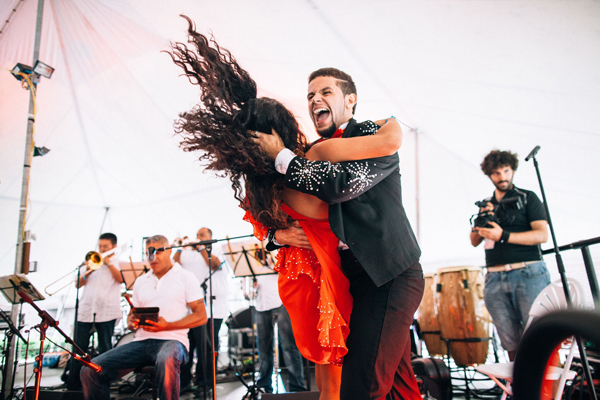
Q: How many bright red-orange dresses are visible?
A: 1